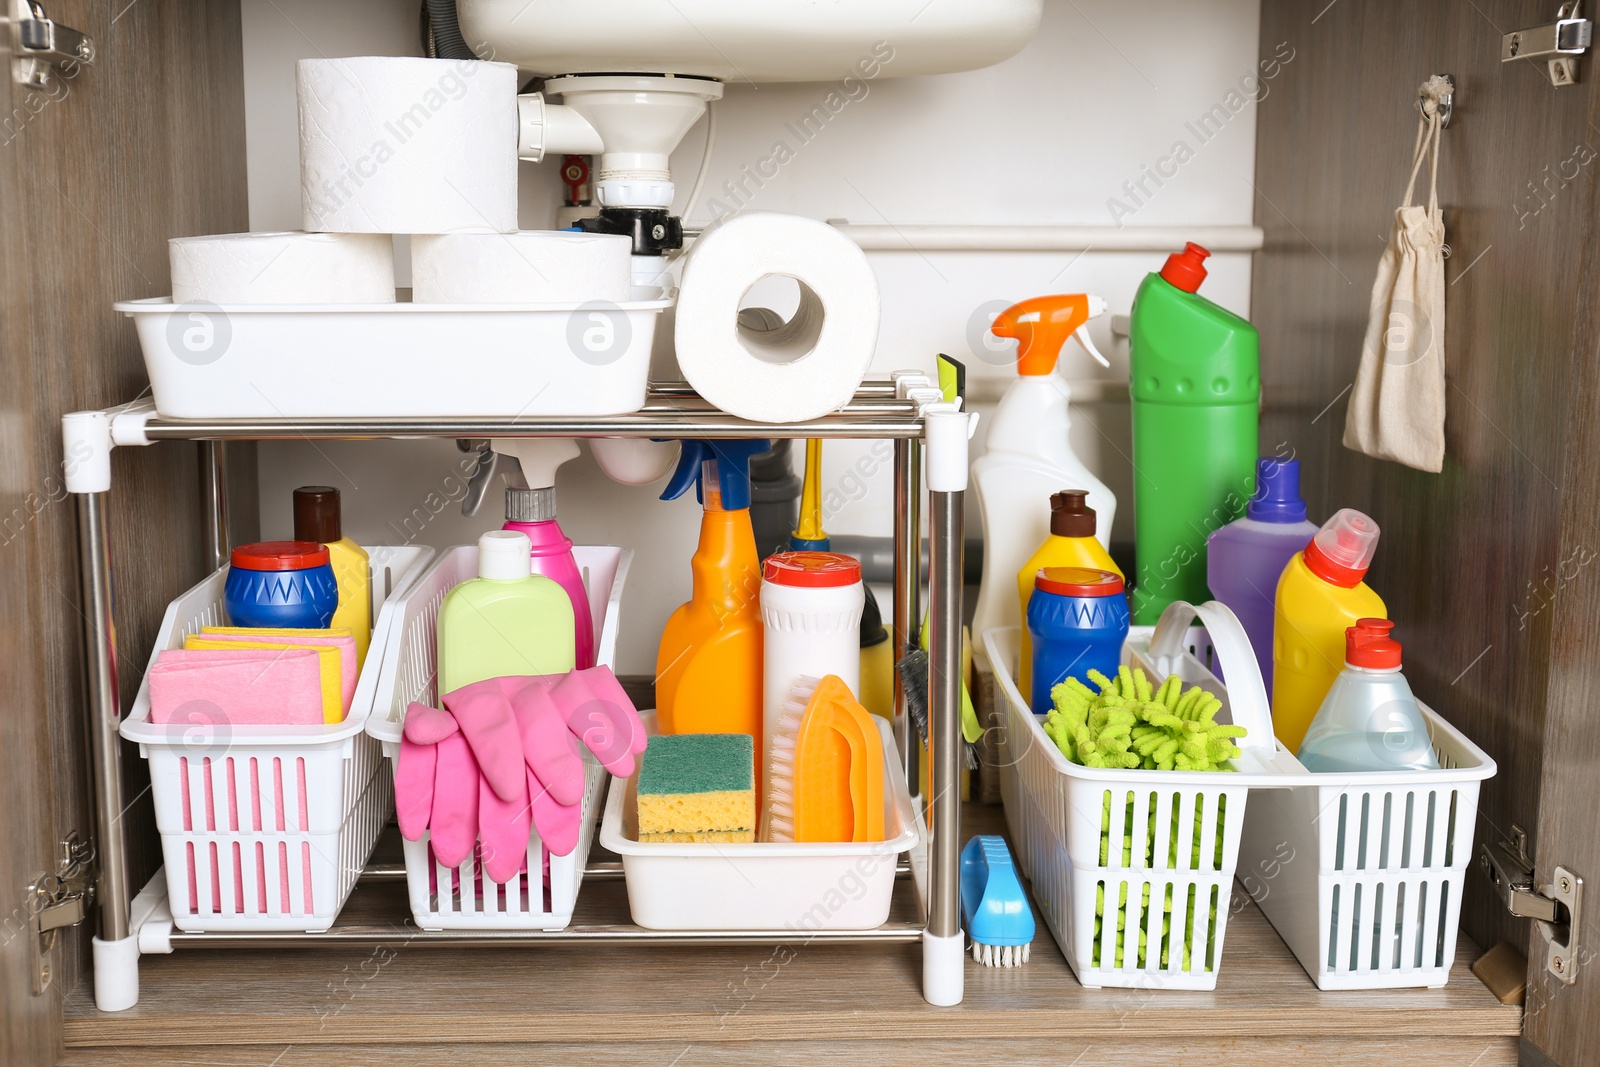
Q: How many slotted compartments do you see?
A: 4